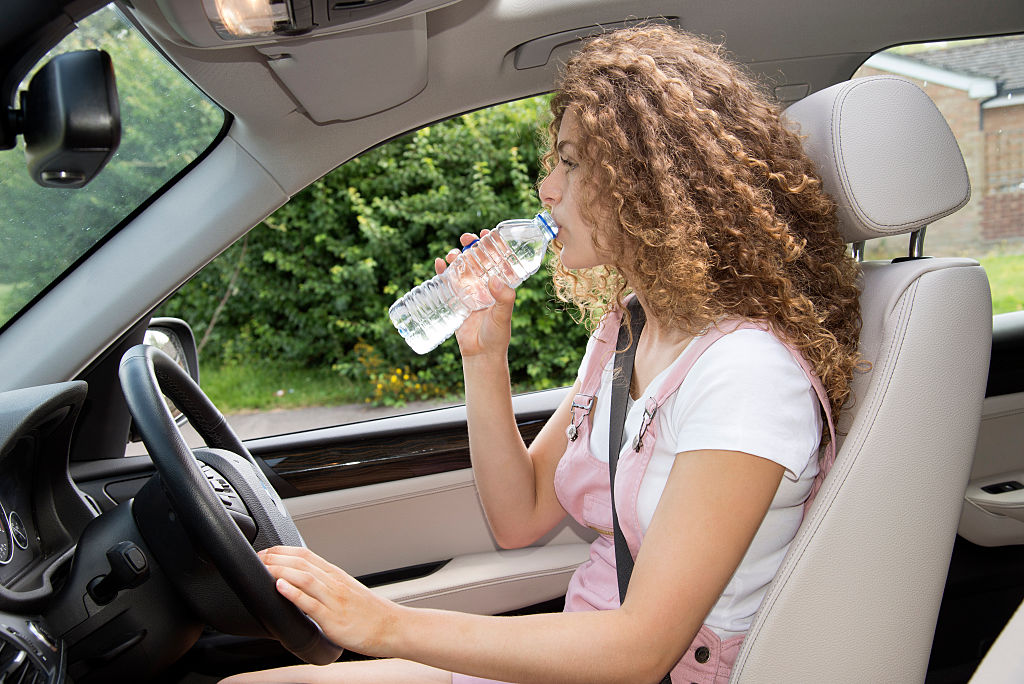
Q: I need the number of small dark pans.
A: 0